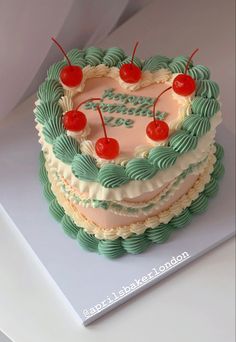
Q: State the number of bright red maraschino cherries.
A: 6